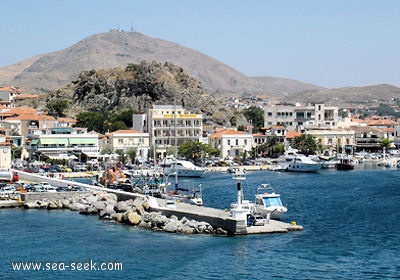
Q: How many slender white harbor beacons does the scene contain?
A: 1